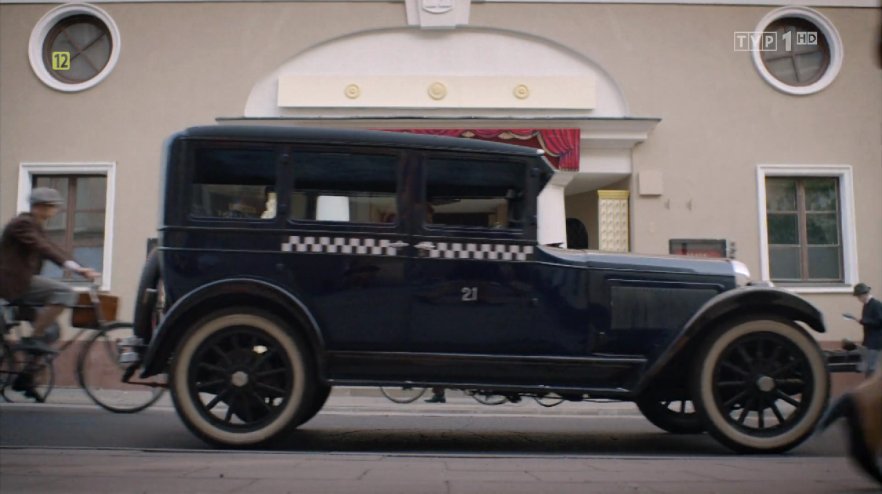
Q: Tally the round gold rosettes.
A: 3